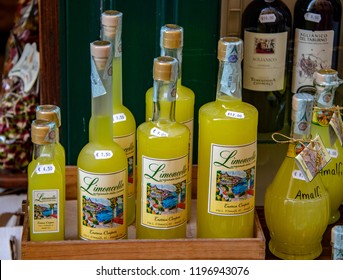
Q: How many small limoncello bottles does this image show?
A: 2